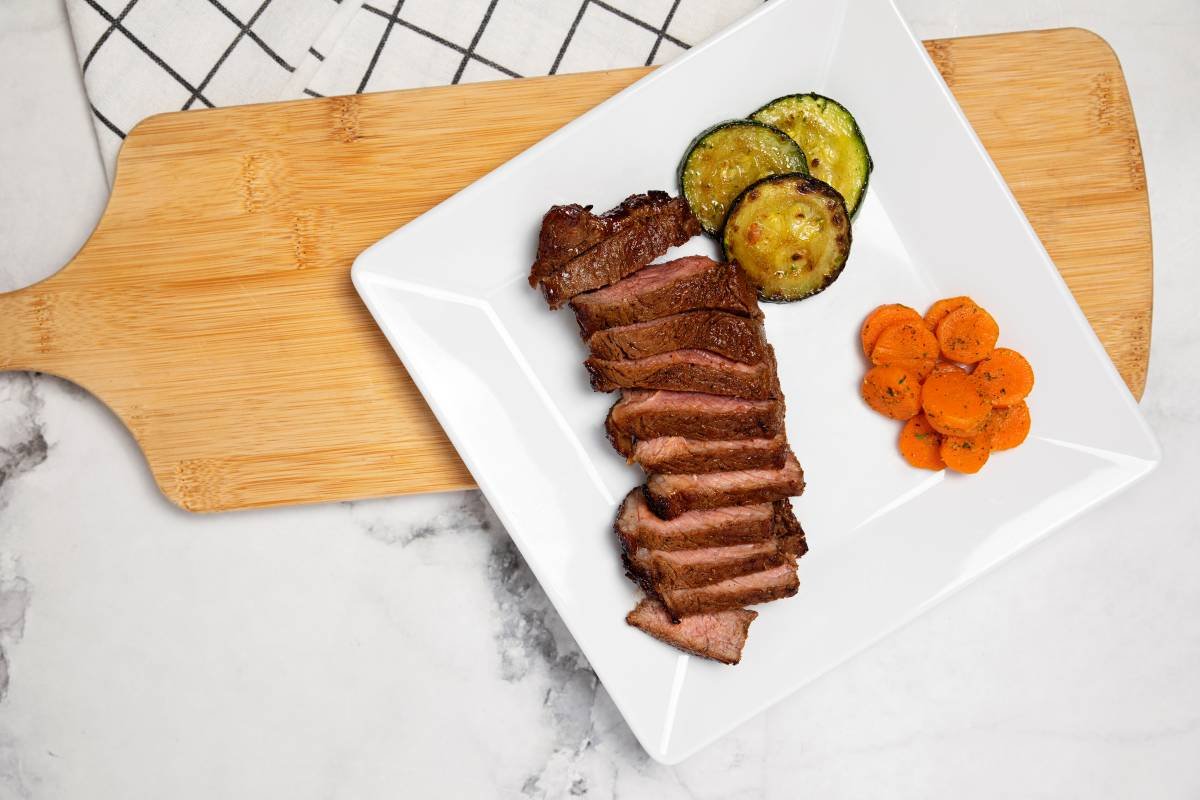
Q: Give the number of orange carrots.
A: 11